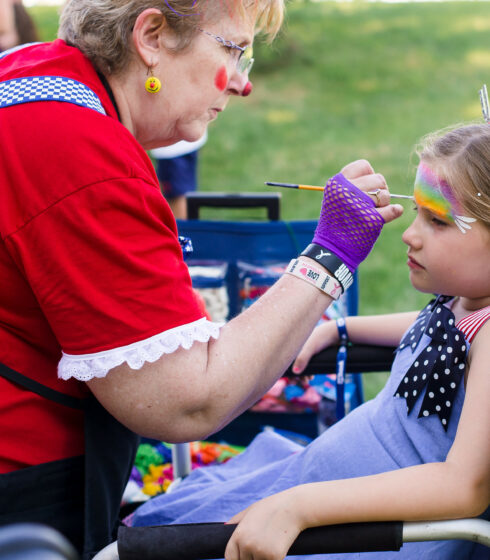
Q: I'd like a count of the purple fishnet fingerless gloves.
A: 1